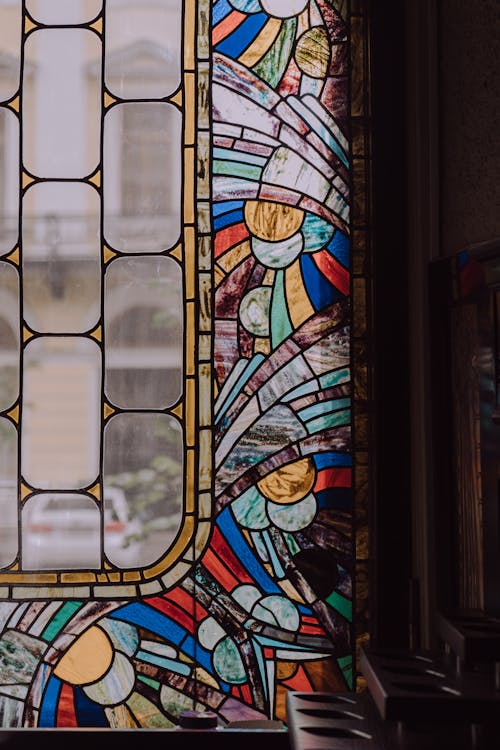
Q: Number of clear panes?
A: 13